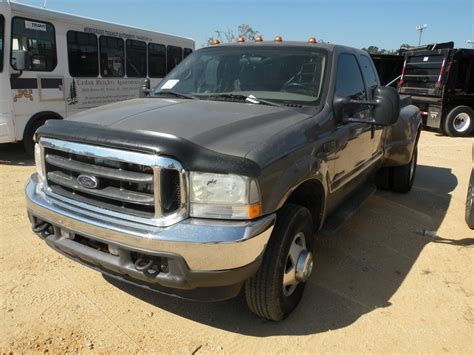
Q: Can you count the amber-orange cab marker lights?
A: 5